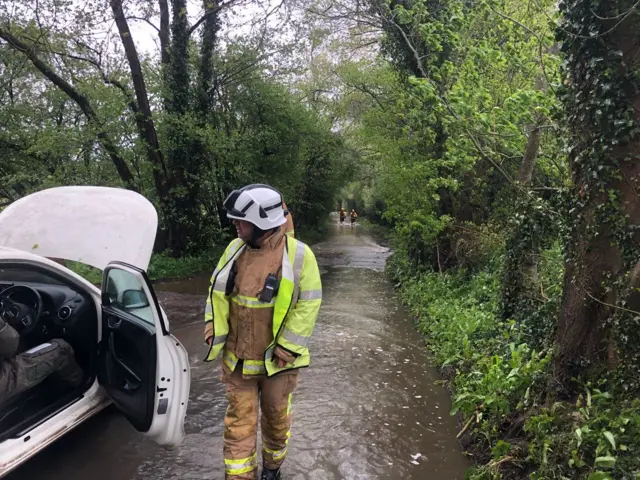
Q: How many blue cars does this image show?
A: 0